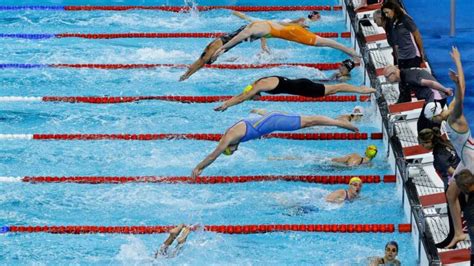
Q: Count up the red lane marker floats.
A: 7